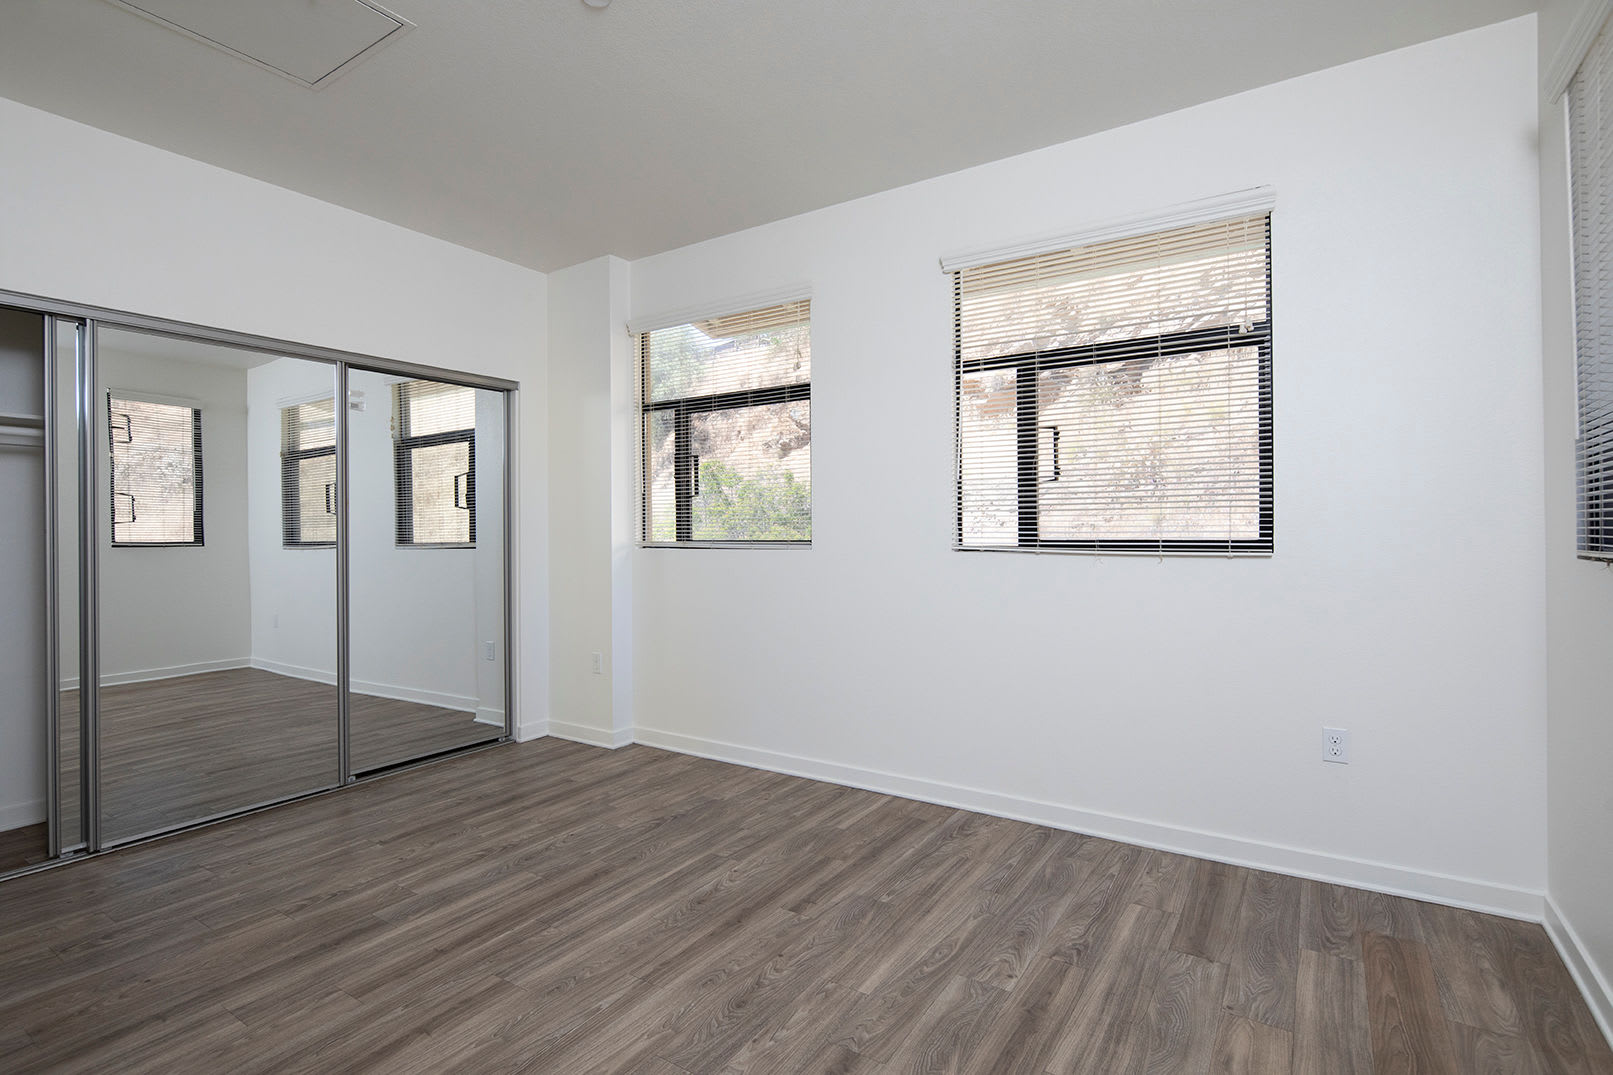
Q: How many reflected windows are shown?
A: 3